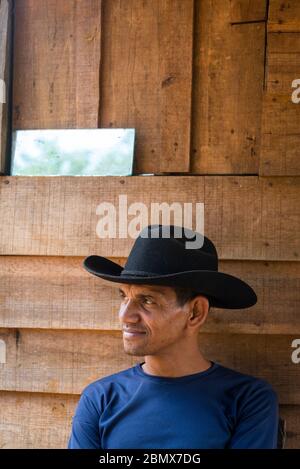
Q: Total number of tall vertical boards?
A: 3